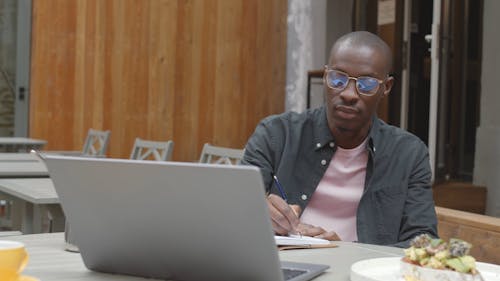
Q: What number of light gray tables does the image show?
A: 4